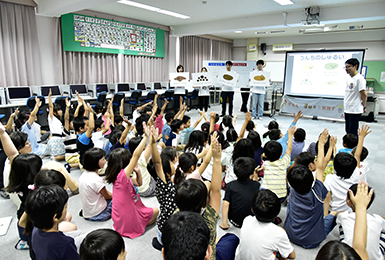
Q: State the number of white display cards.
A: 4